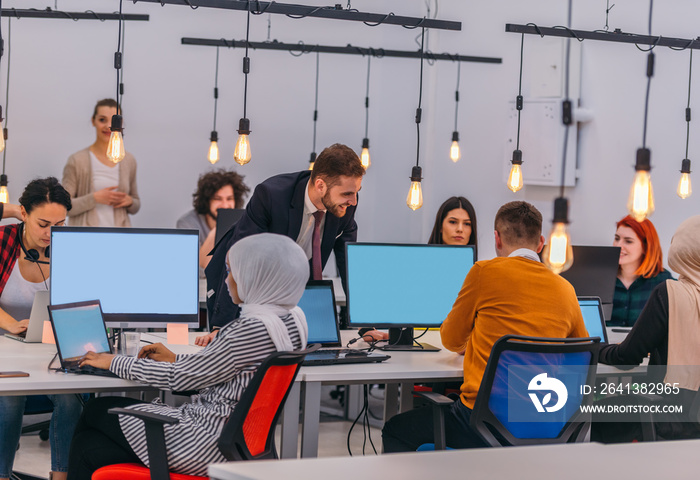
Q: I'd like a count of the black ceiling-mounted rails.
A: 4